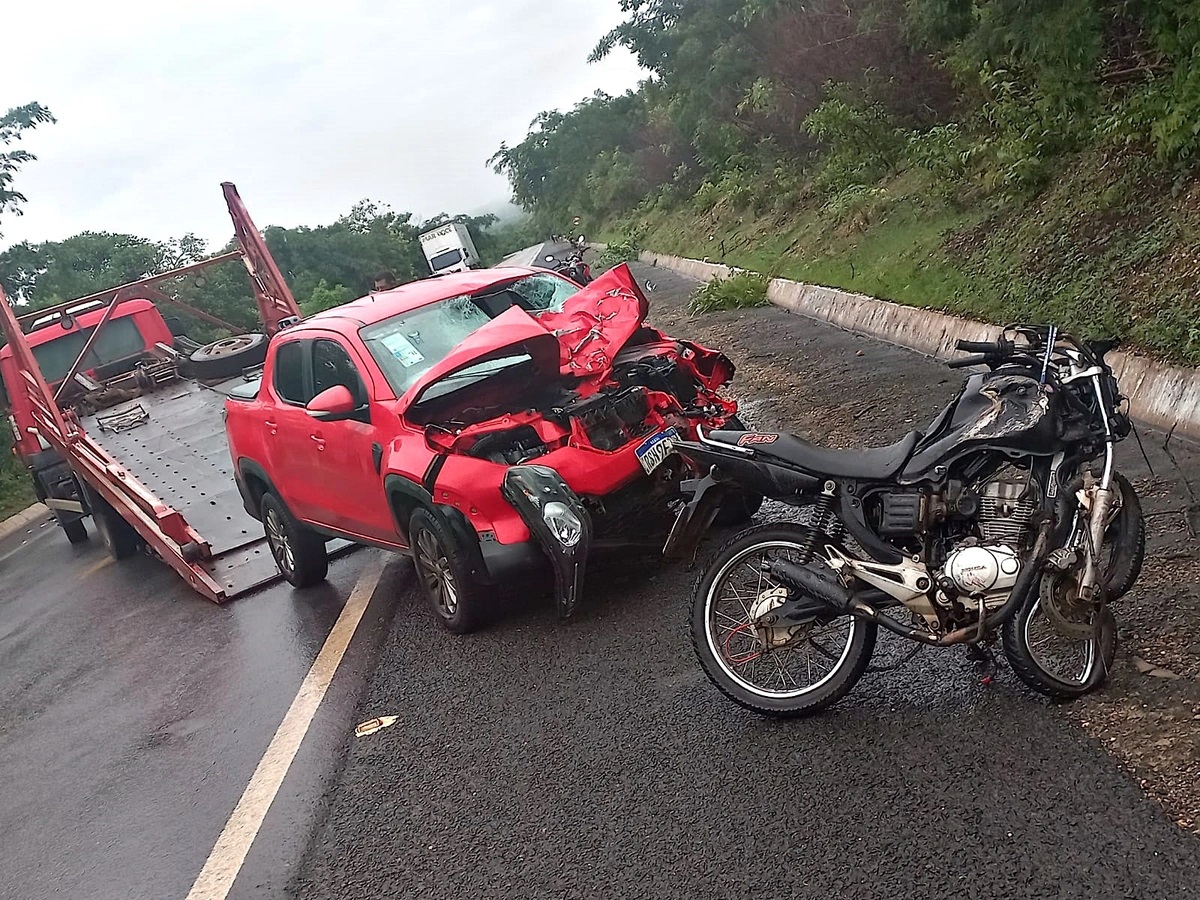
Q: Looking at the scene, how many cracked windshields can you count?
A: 1